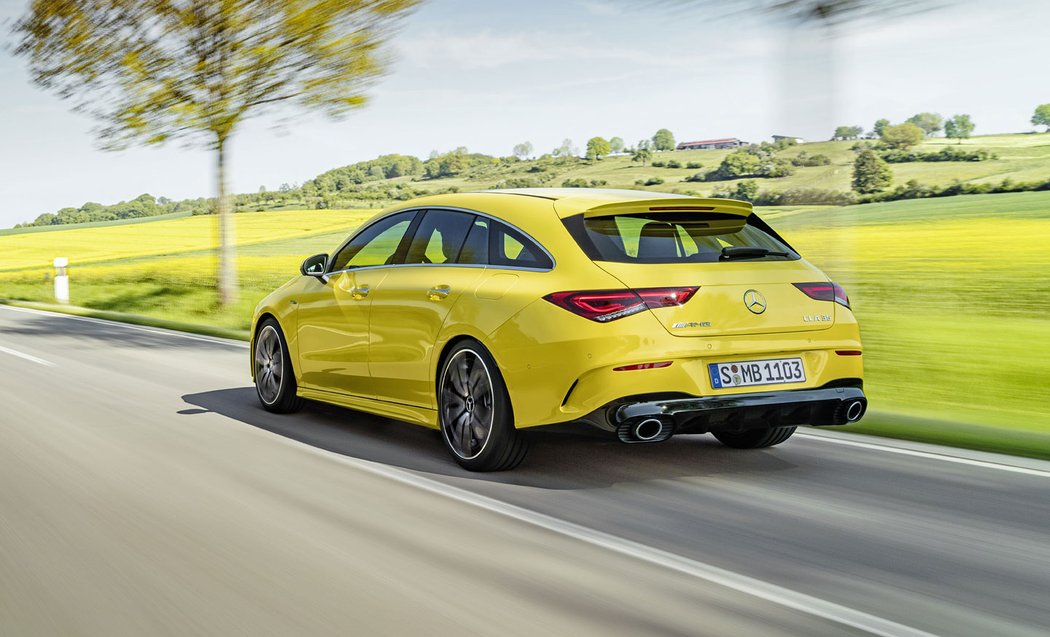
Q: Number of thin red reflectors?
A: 2